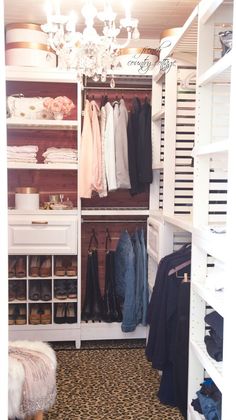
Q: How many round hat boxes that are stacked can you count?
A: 2